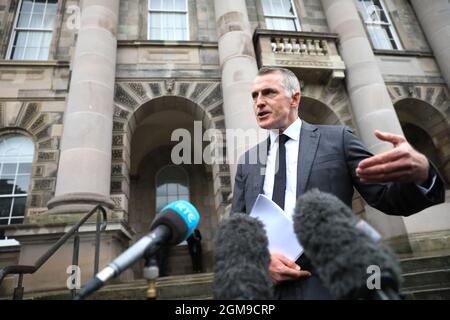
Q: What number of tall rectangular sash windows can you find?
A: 4